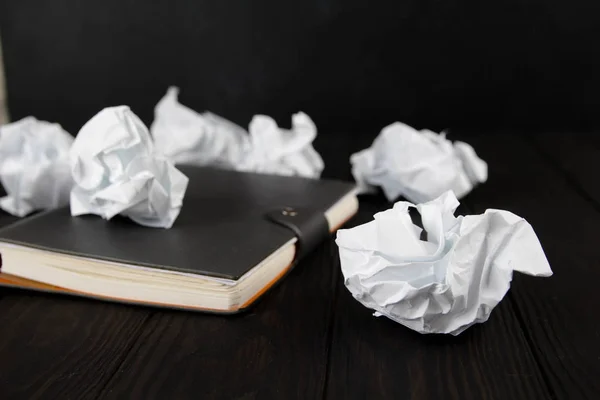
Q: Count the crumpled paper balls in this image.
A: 6